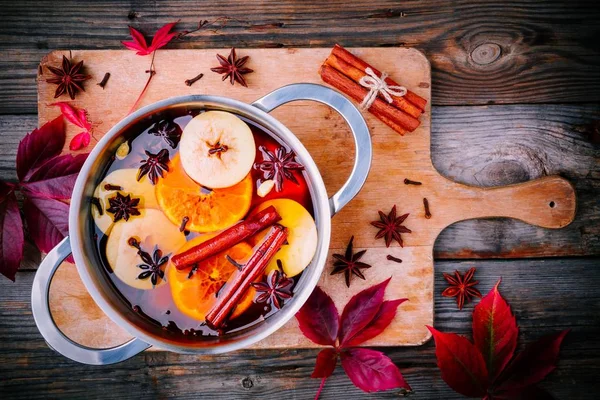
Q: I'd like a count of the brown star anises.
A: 11